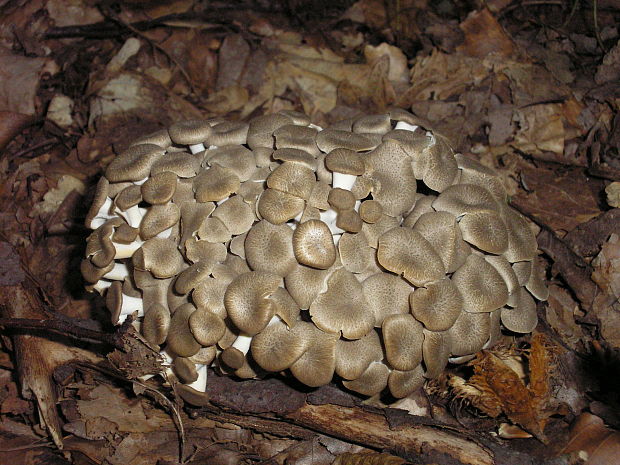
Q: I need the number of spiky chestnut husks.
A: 1